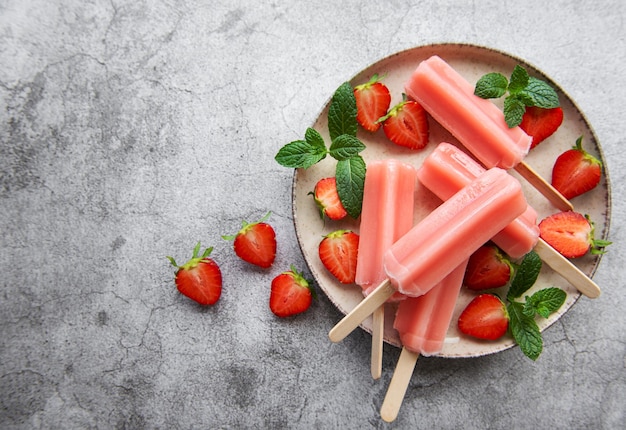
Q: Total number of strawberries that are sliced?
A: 12